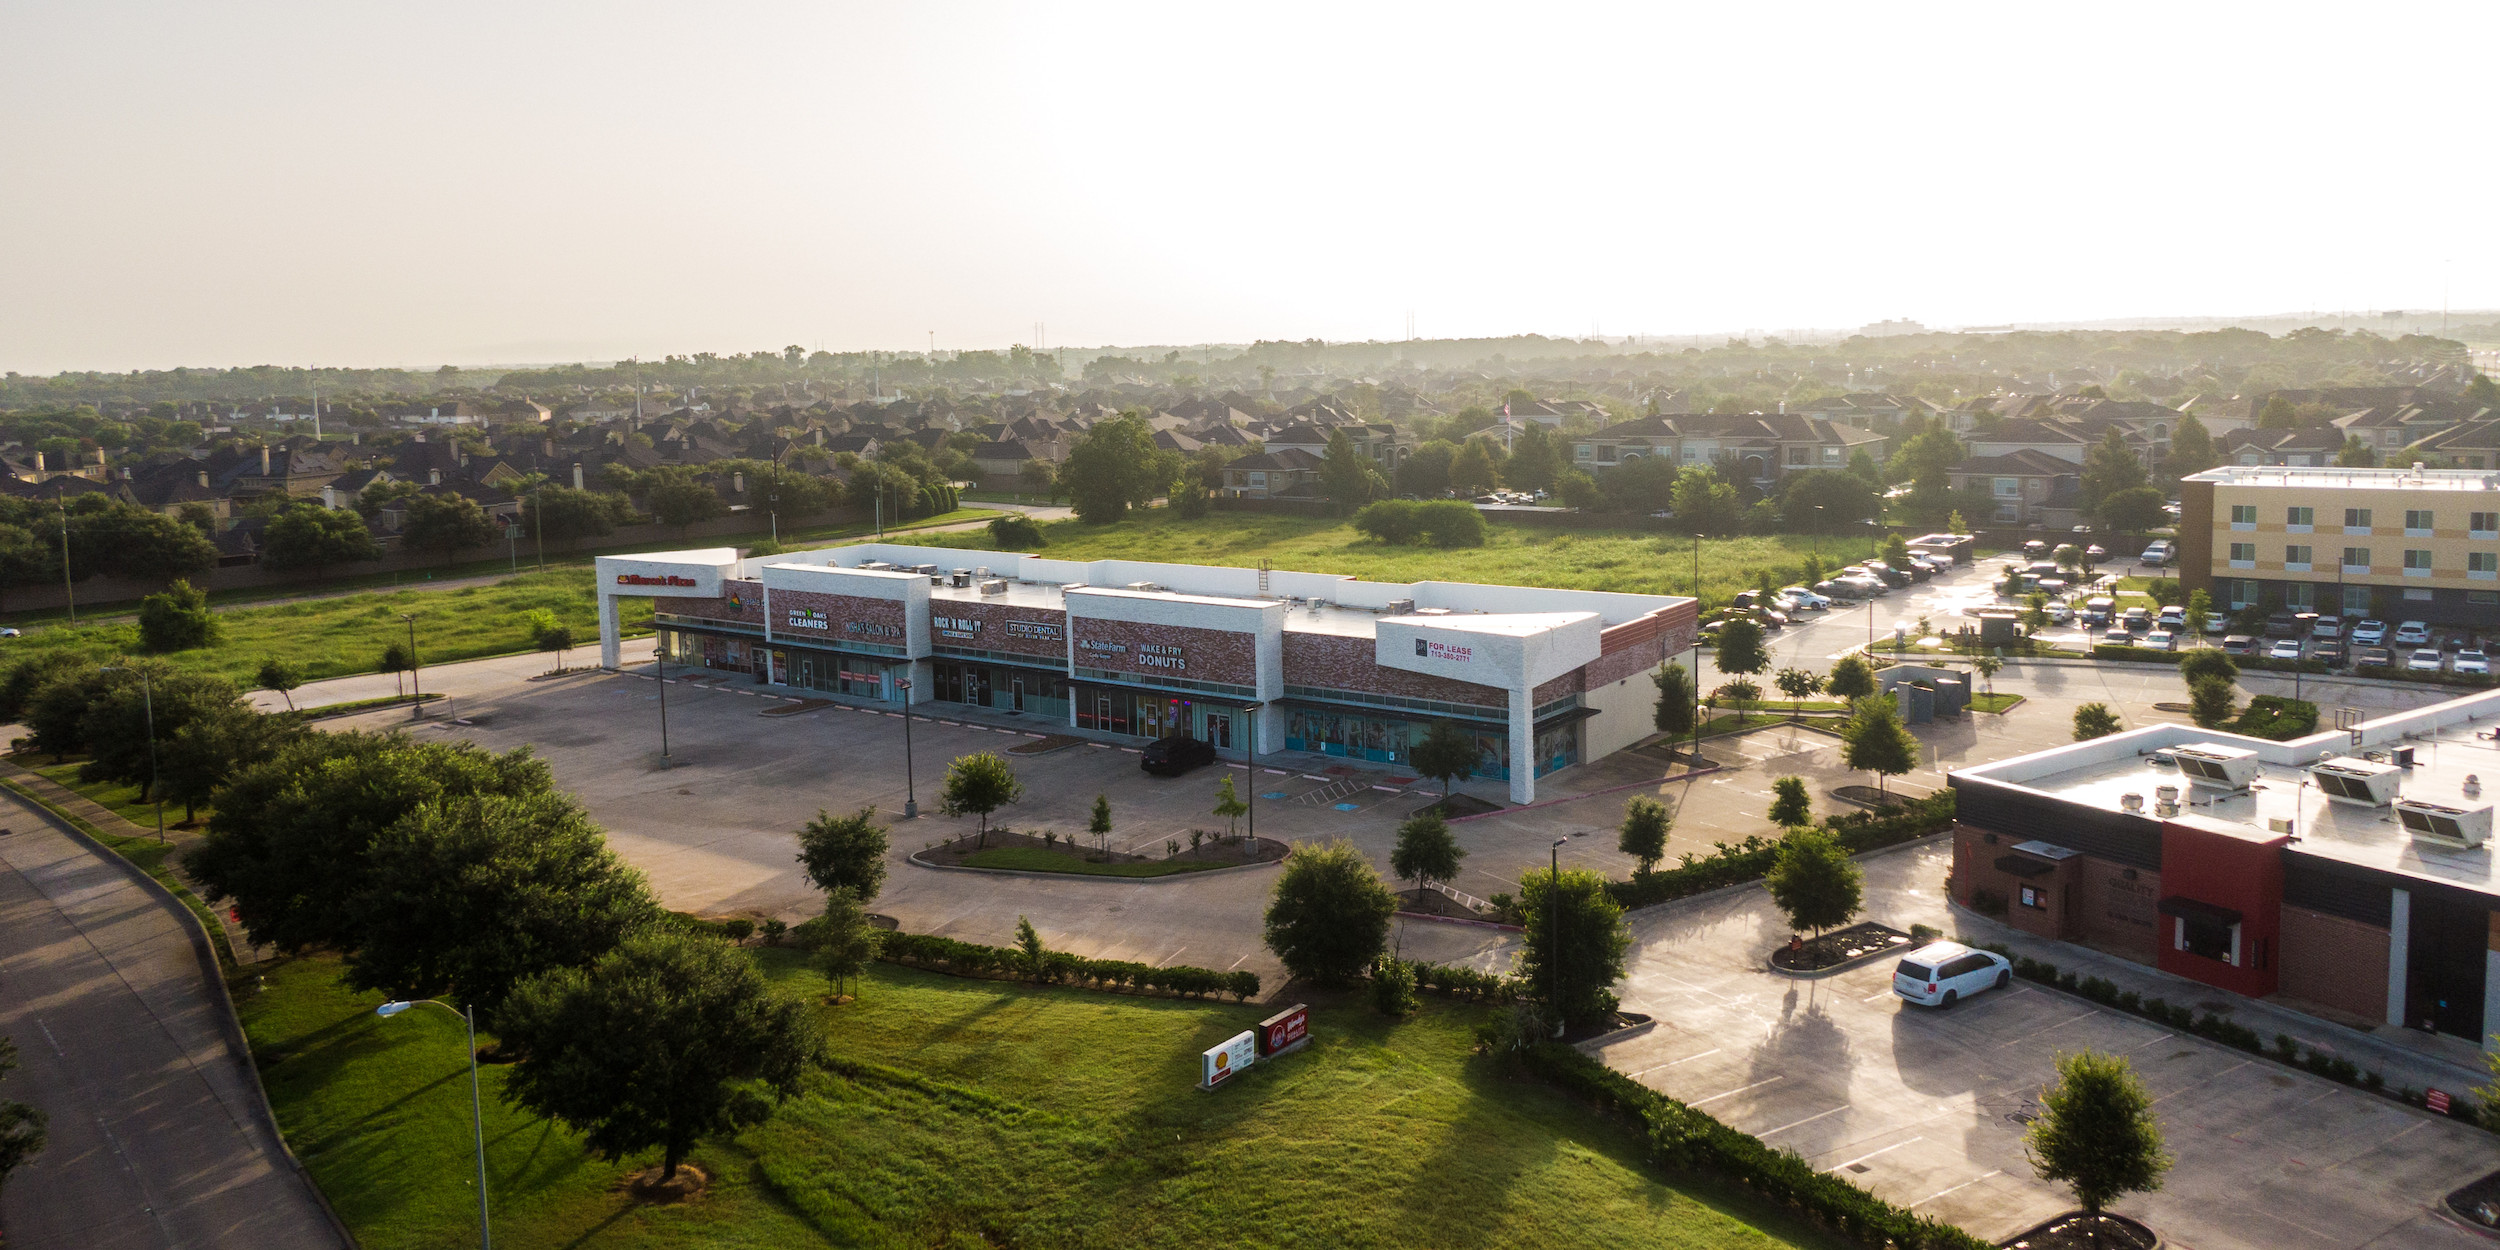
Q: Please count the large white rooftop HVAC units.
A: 3